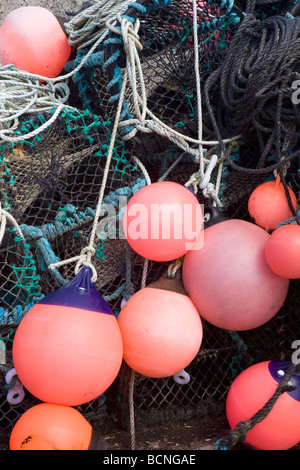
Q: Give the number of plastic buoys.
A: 9